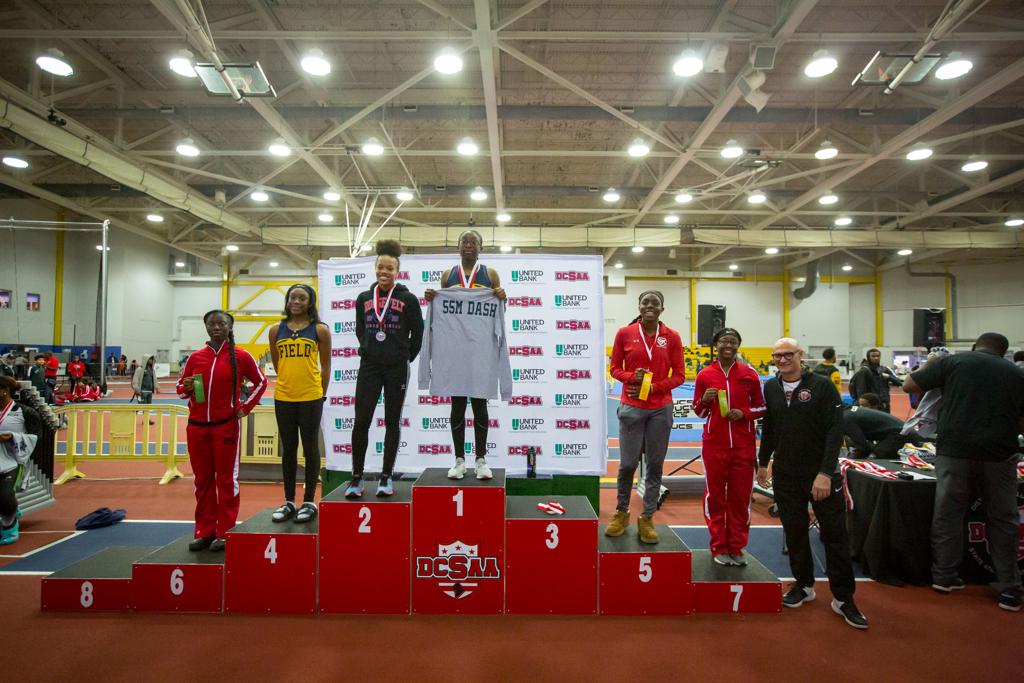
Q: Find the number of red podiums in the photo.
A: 8